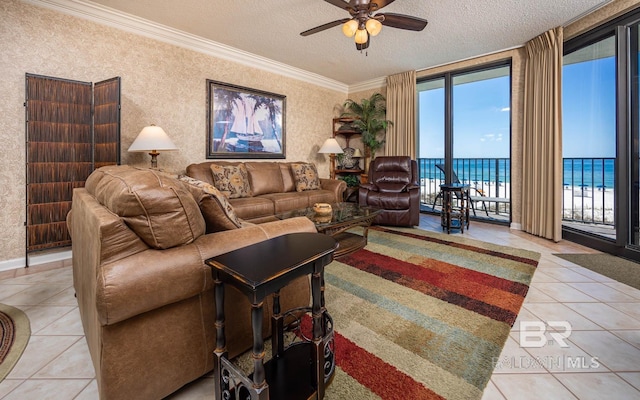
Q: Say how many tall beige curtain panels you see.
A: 2